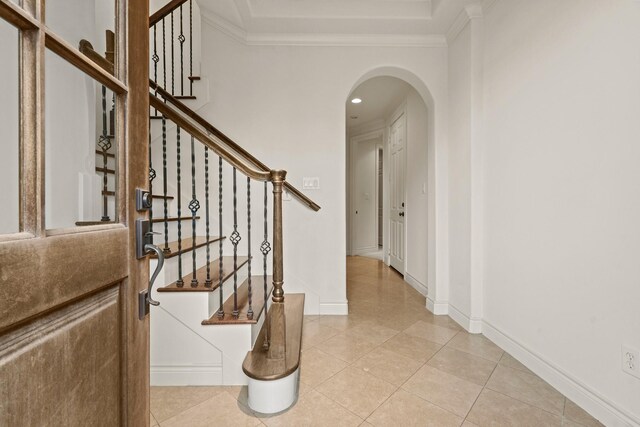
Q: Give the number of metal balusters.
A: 15